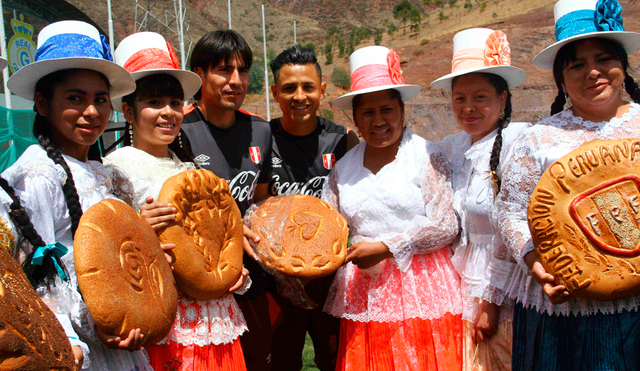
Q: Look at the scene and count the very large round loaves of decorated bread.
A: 5